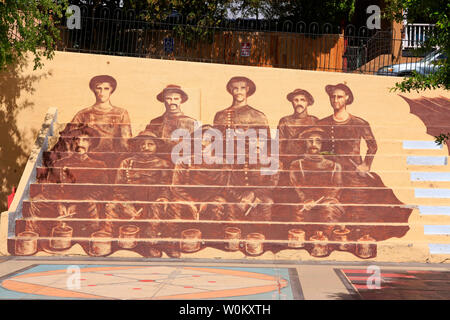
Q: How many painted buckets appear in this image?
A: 11